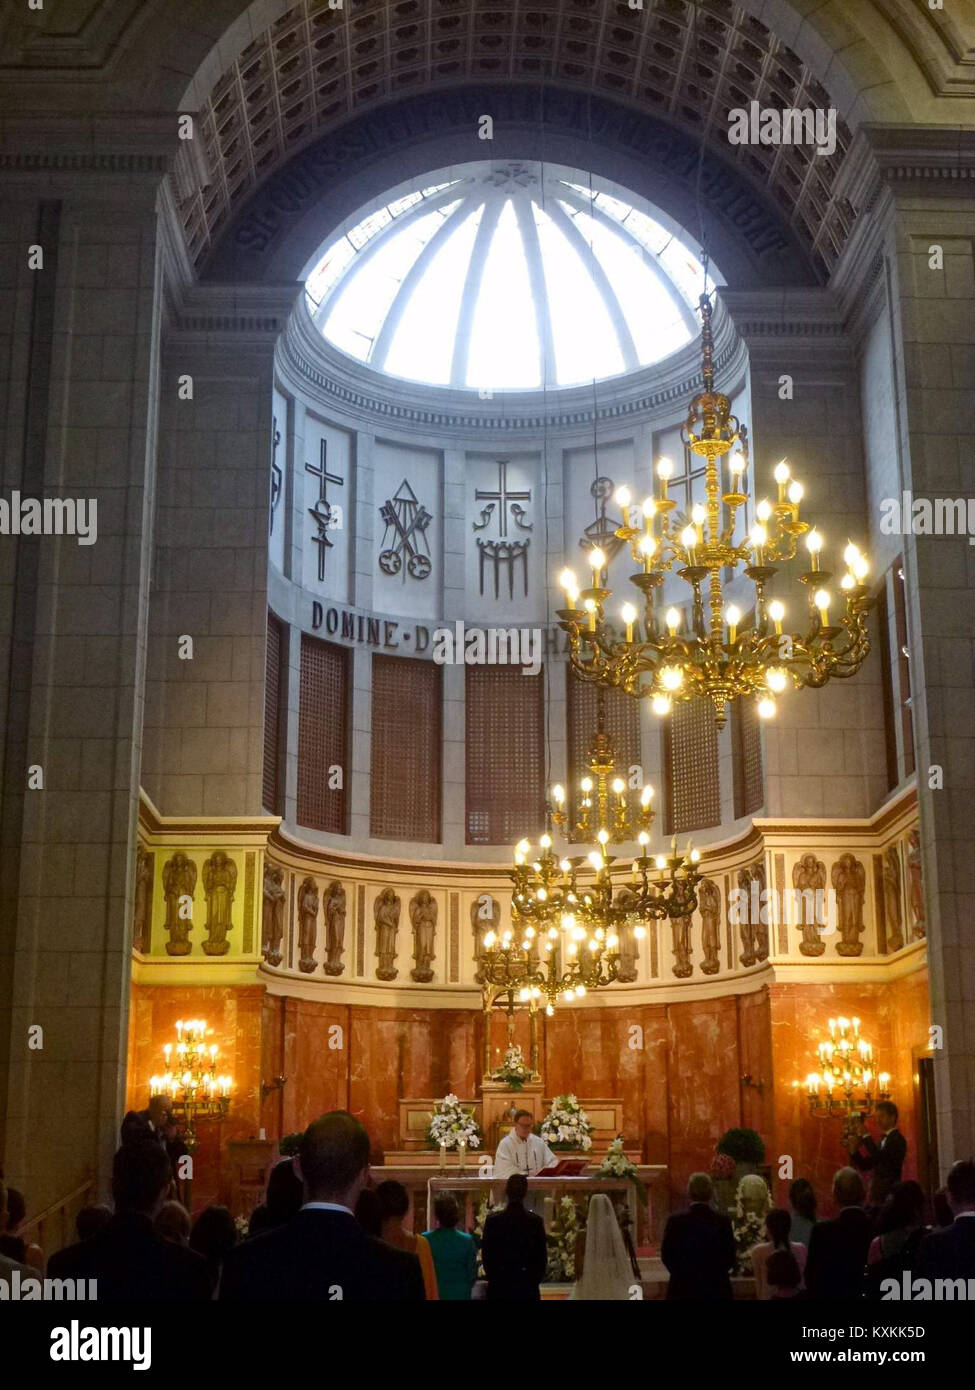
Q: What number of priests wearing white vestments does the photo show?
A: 1